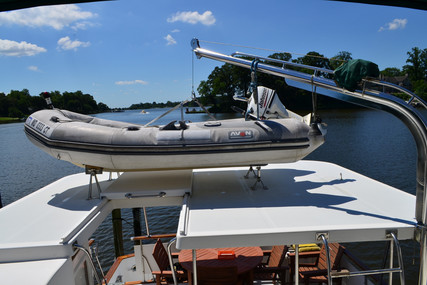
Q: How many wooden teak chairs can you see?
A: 4